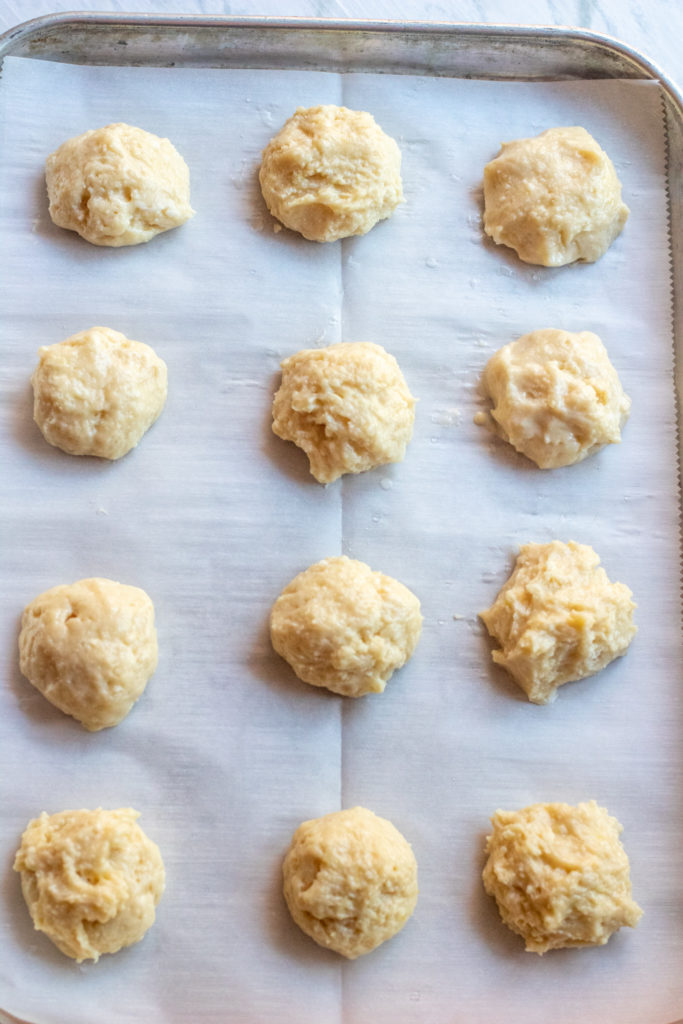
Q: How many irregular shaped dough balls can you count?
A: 12